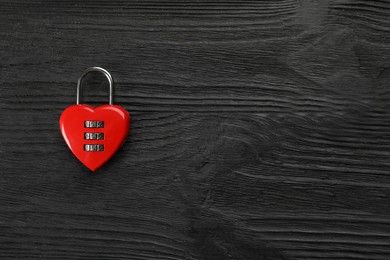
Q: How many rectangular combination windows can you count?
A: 3